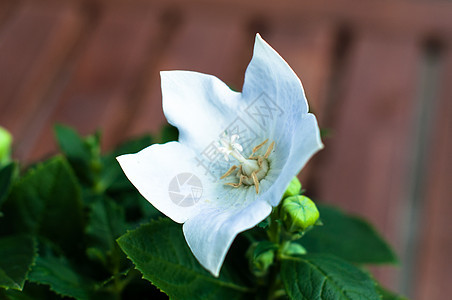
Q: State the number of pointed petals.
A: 5